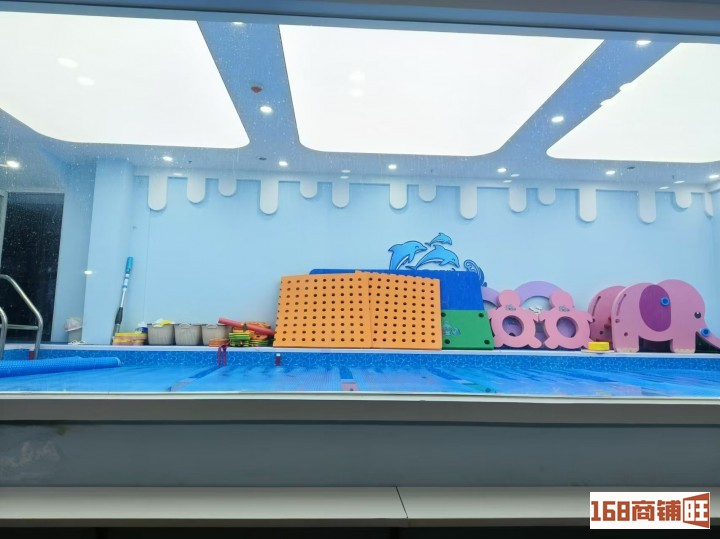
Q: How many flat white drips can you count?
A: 15